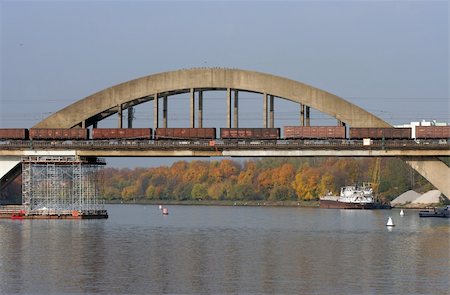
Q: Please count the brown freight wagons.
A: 8